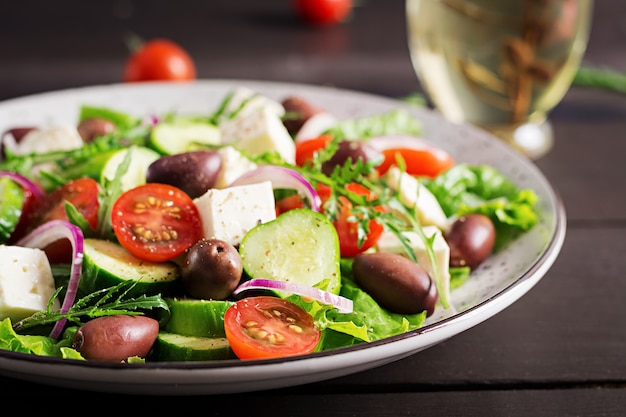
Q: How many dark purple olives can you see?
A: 9